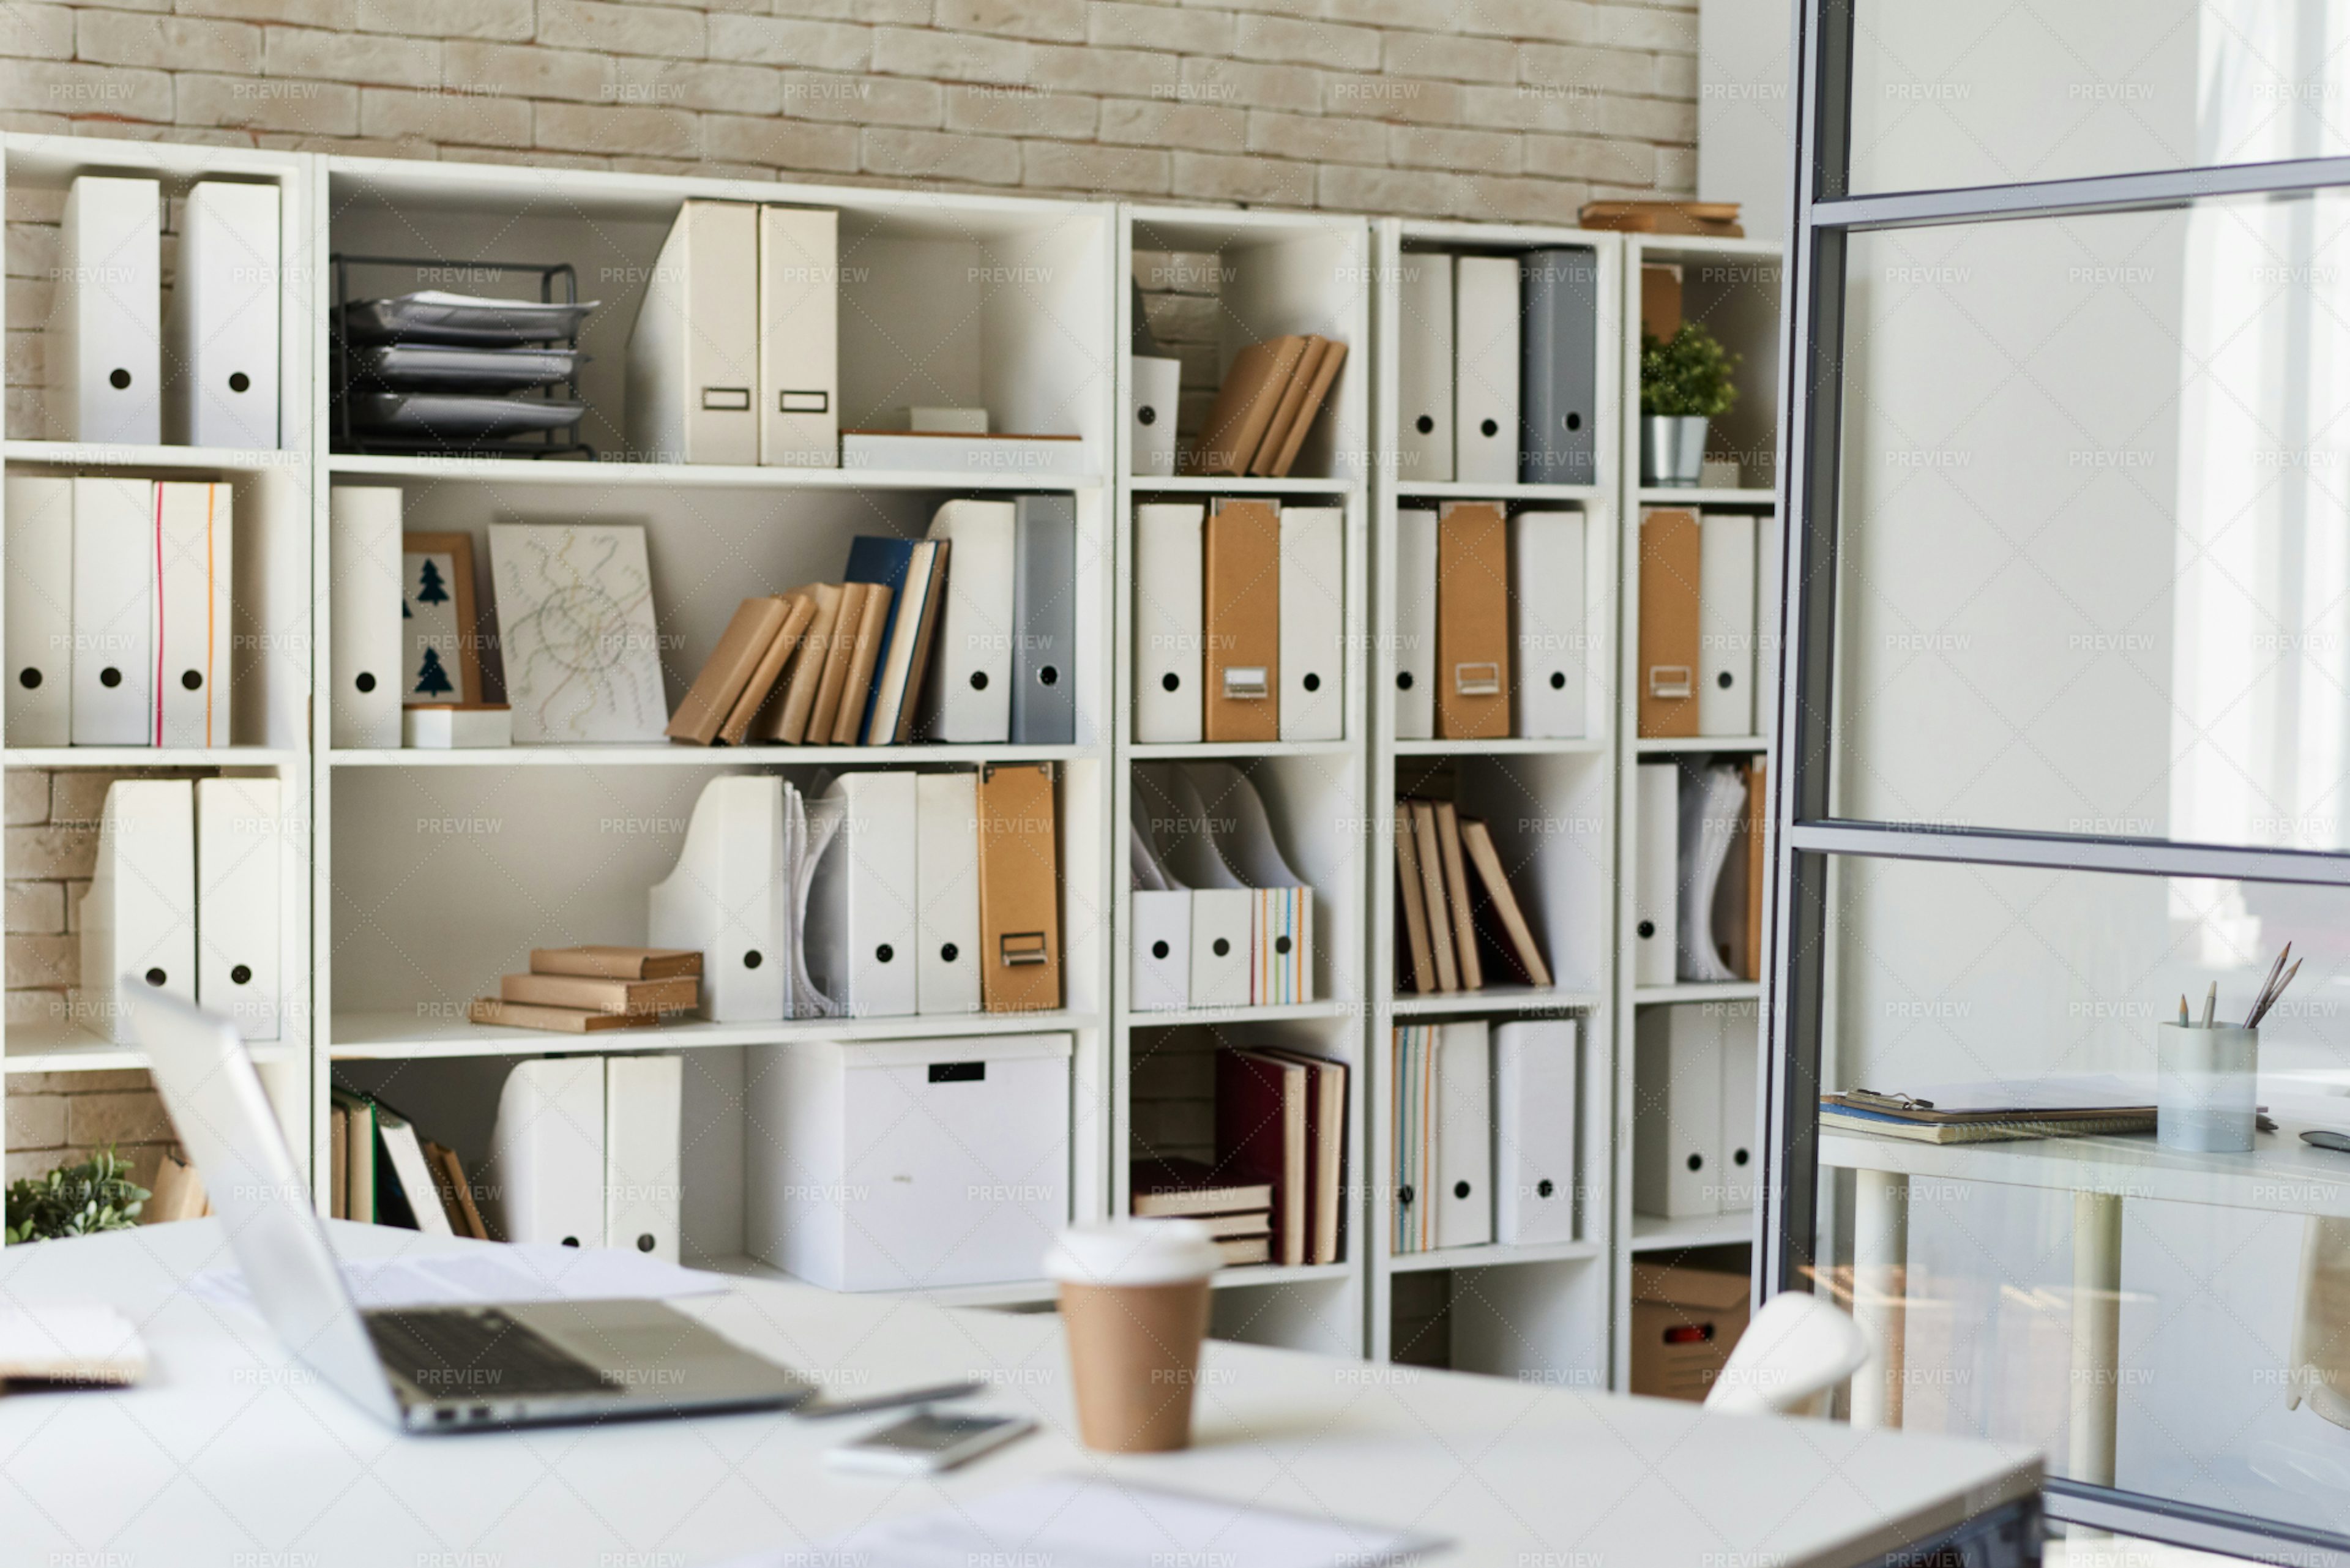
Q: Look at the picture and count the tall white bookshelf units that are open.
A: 5